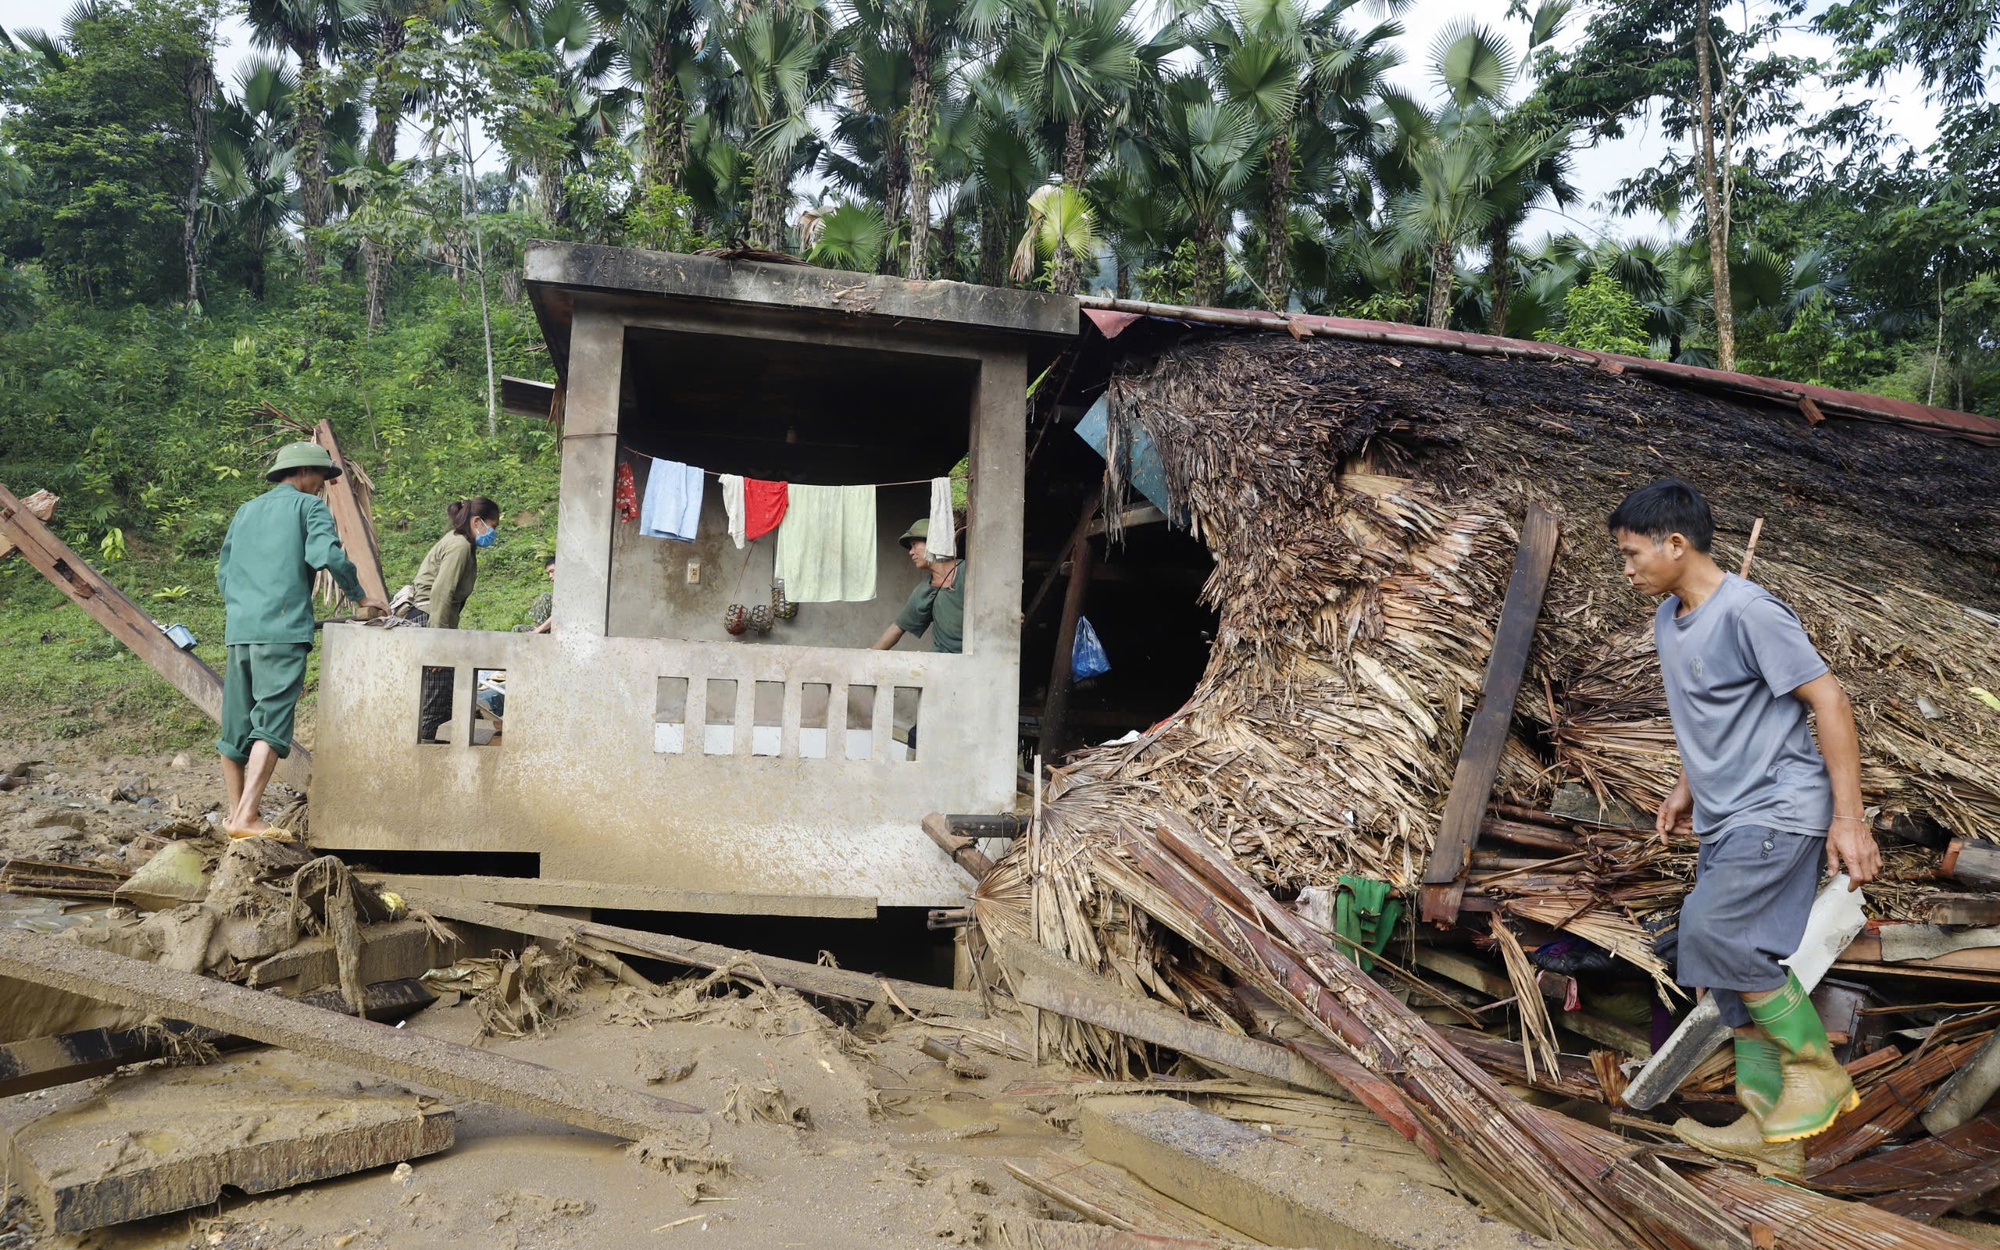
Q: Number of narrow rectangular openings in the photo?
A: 8